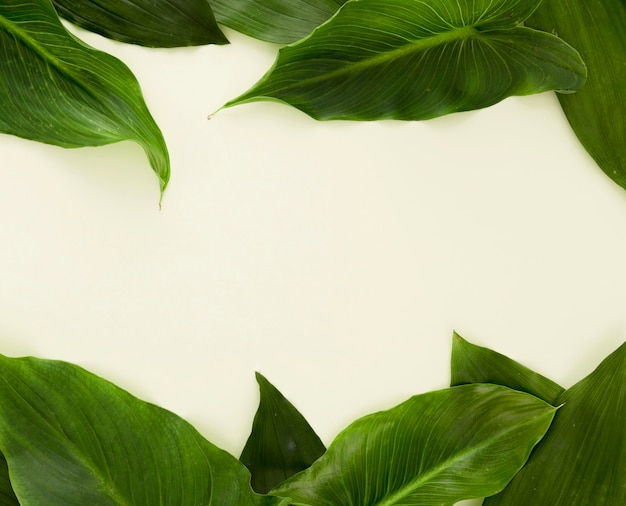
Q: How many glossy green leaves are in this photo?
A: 11